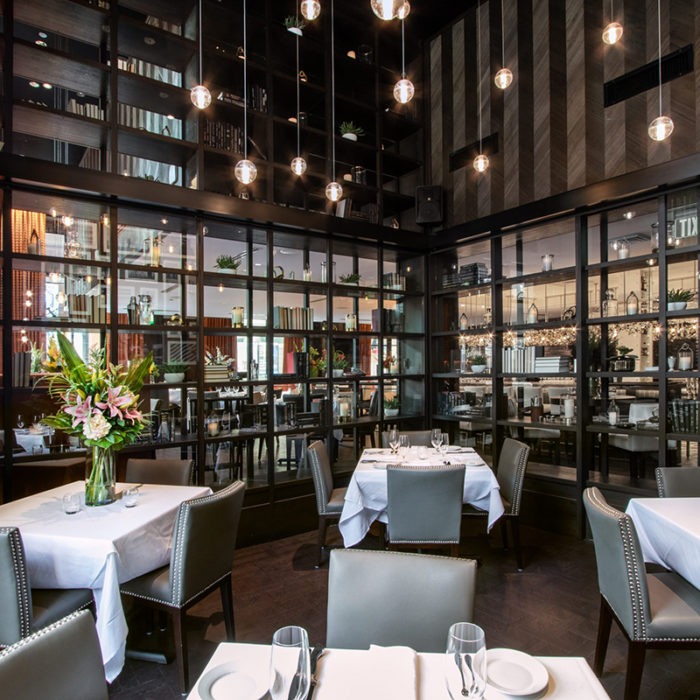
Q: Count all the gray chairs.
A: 11